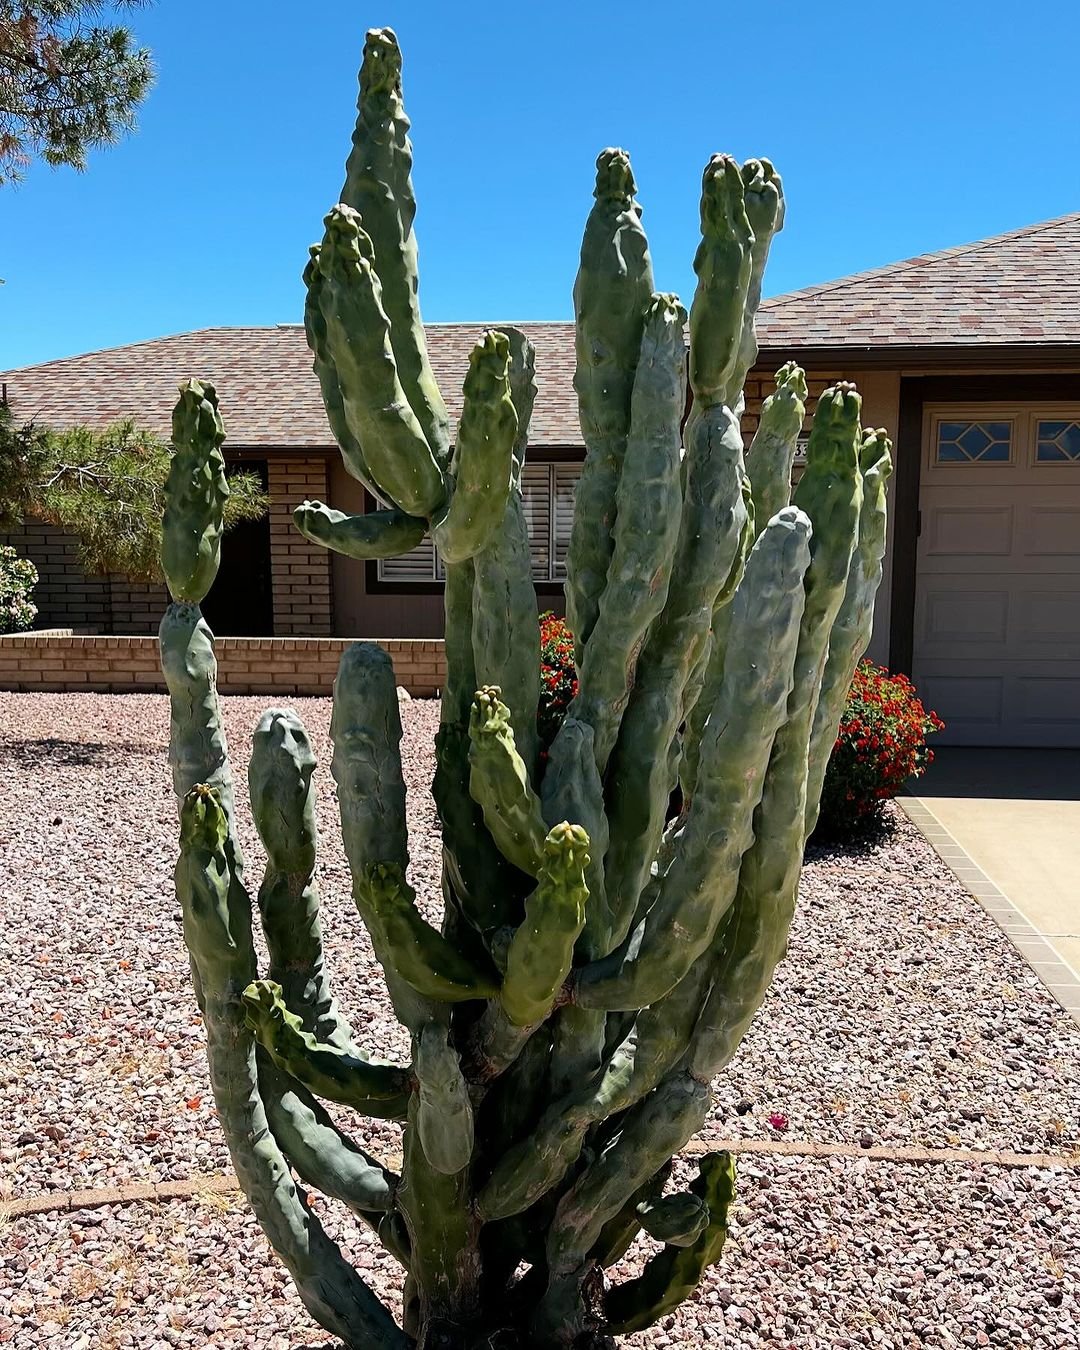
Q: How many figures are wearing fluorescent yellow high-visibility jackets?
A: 0